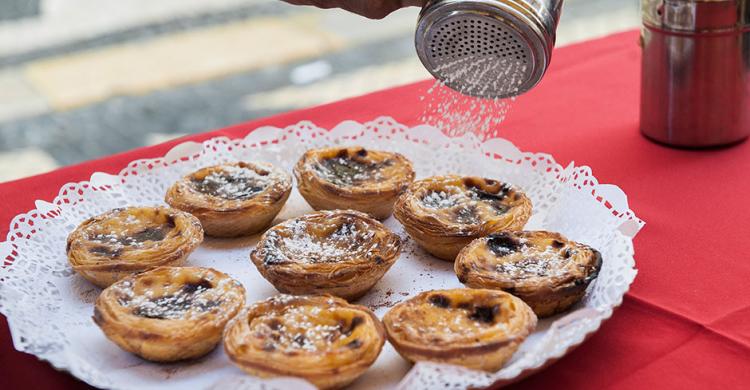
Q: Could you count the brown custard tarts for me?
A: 9